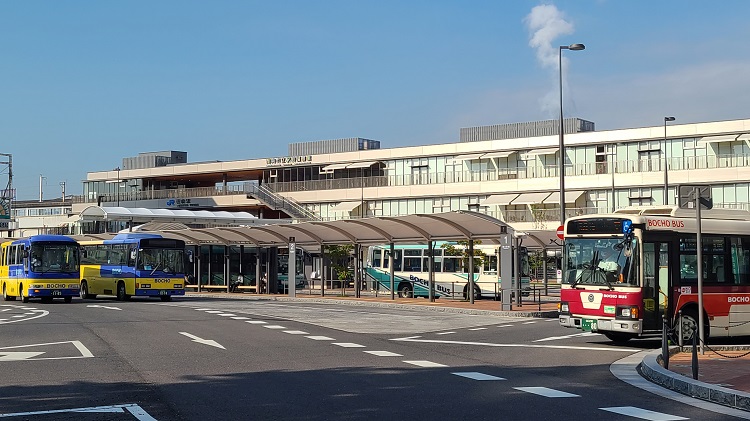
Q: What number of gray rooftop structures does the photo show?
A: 3